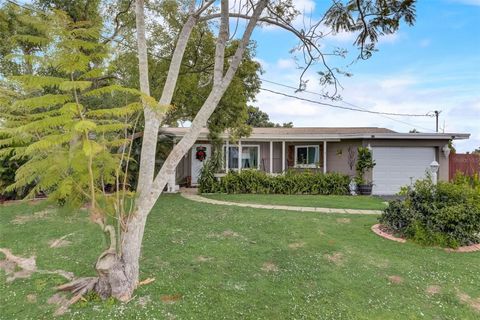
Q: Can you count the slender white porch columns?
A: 5